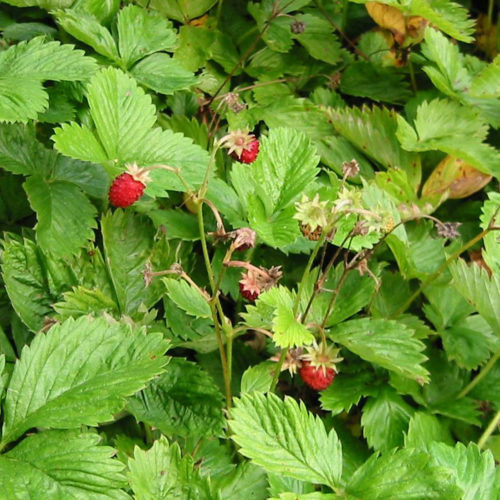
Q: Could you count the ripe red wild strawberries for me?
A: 4